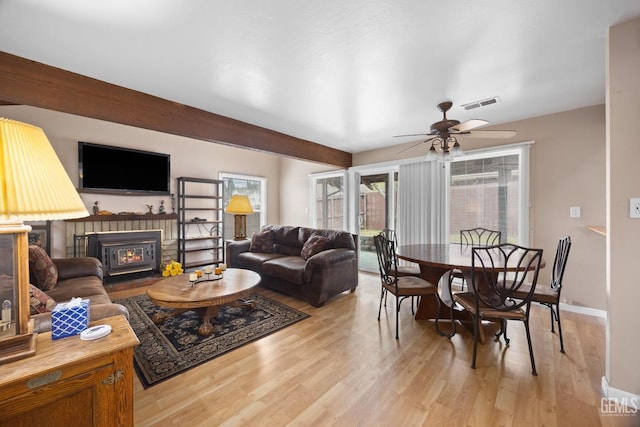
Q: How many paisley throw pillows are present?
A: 4